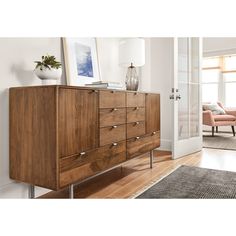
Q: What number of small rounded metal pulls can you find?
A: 12